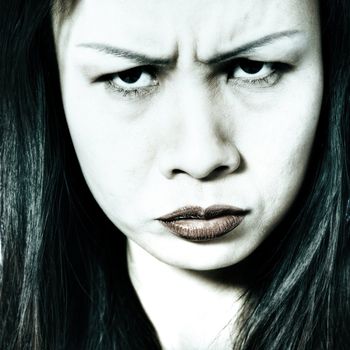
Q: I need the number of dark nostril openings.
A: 2